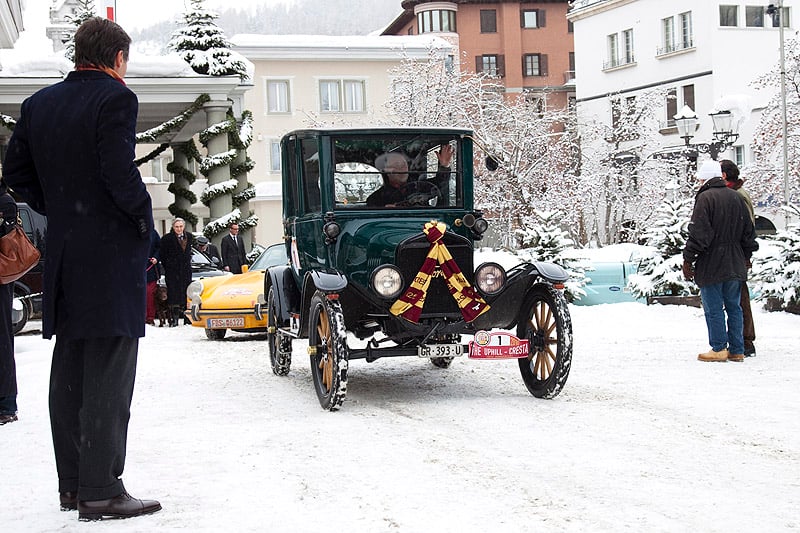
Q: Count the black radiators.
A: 1